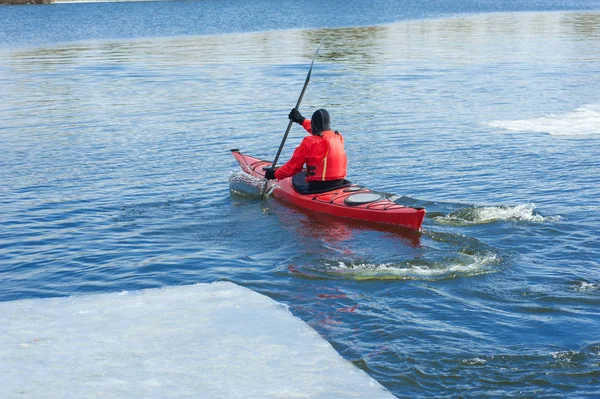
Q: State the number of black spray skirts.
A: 1